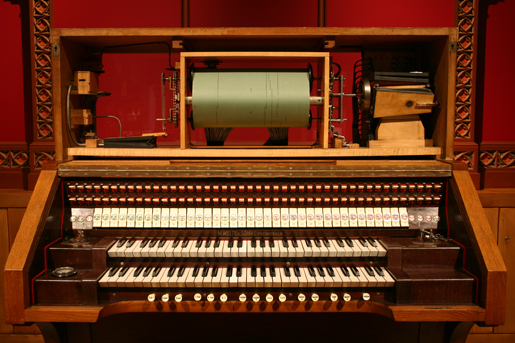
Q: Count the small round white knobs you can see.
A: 15